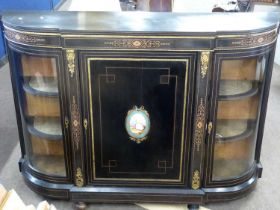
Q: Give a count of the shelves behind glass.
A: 4